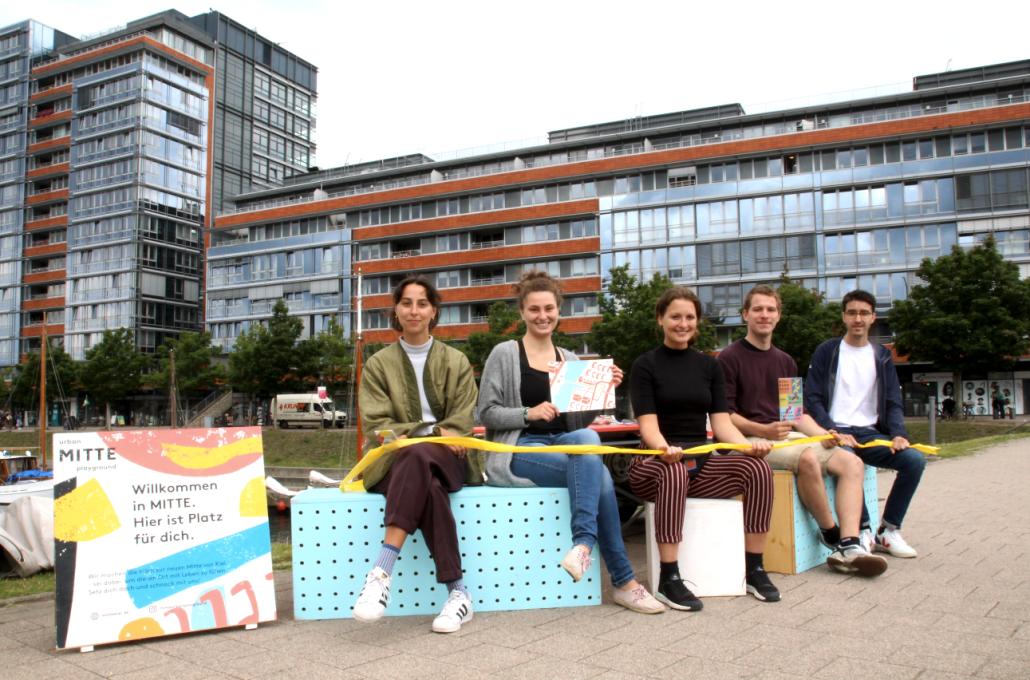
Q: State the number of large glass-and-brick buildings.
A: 2